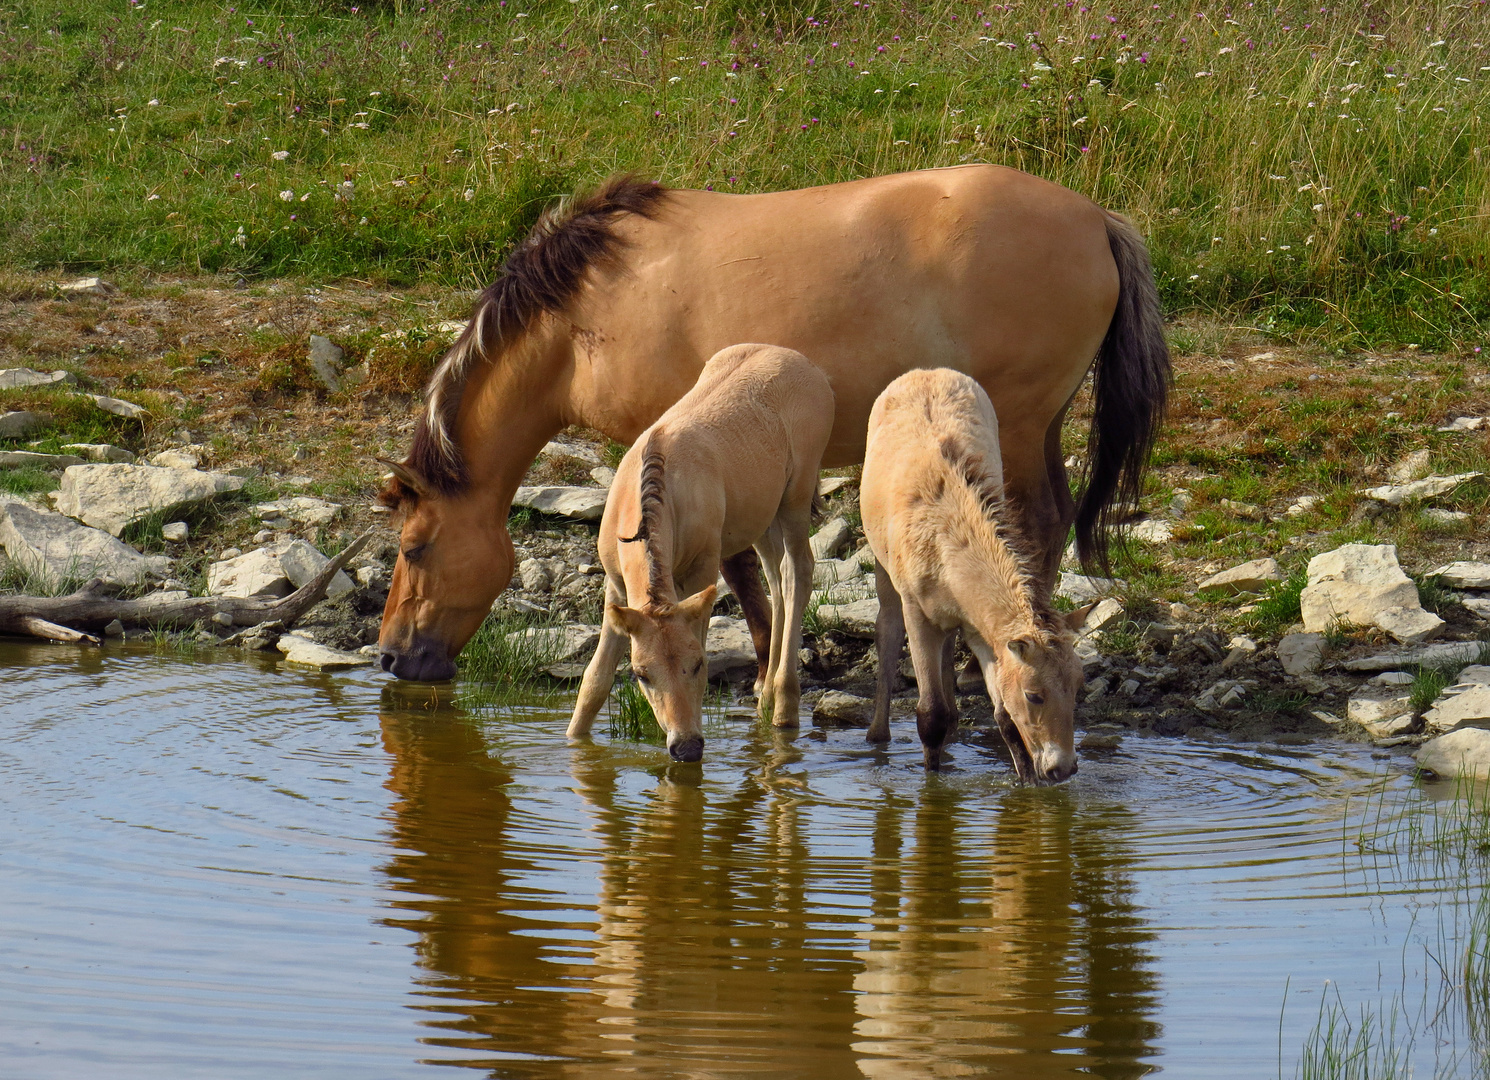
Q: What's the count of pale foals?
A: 2